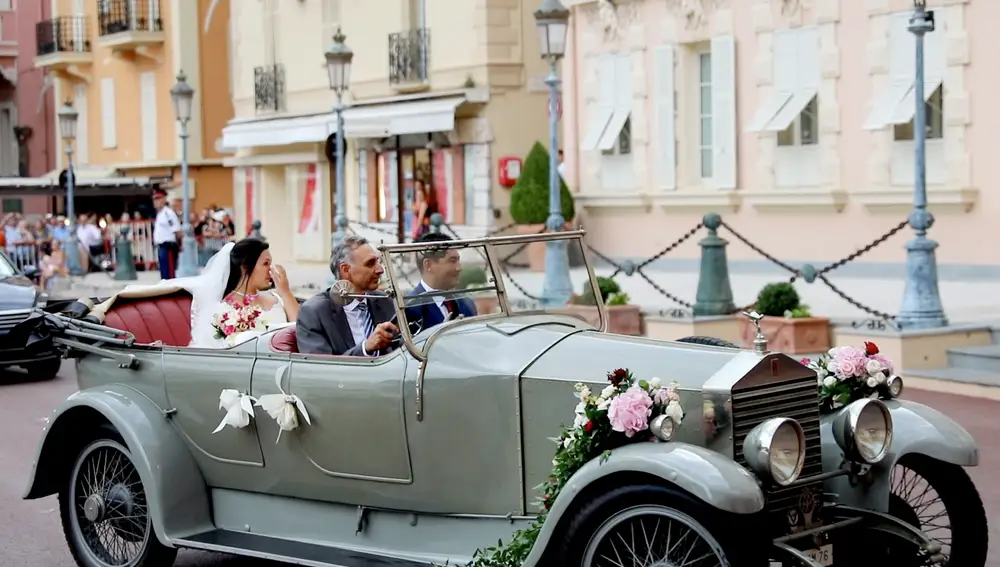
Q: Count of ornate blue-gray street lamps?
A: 5